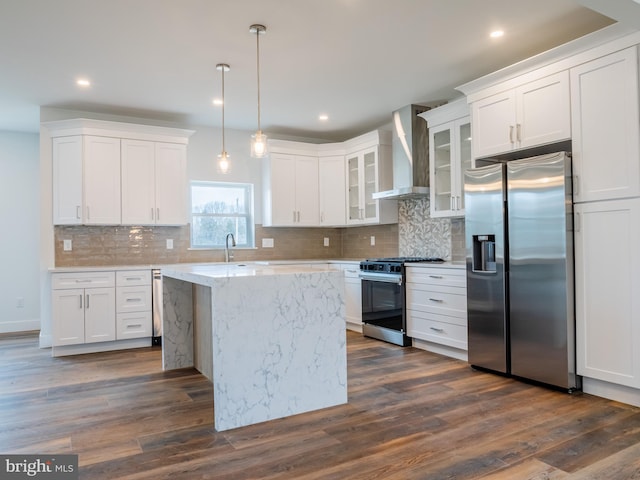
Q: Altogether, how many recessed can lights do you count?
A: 4